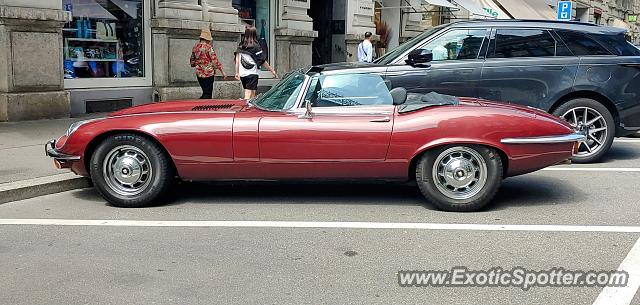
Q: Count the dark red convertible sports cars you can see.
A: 1